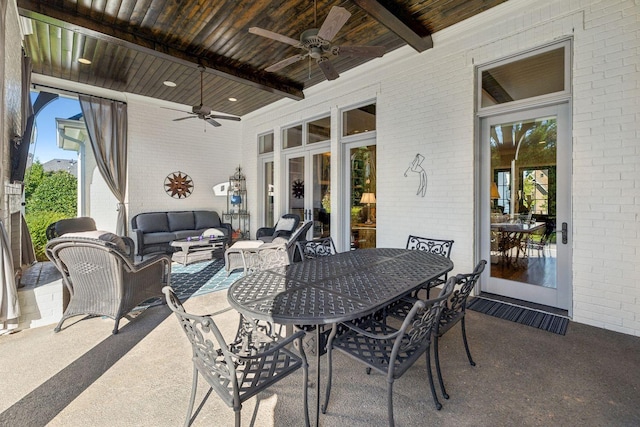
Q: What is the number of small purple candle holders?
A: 3